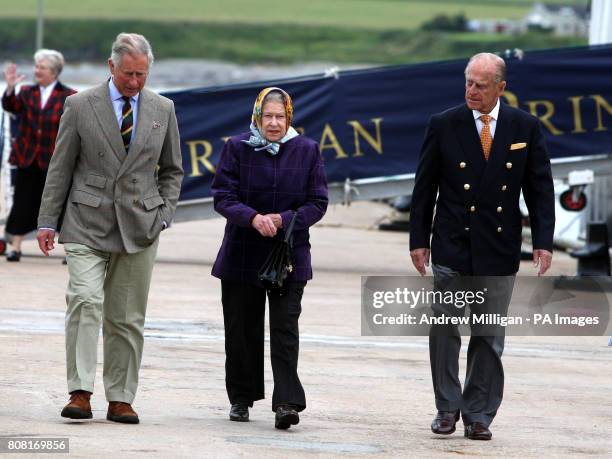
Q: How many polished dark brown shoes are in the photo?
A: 2